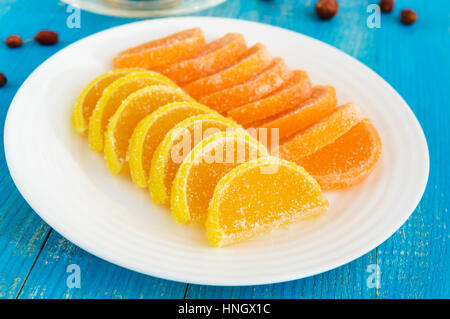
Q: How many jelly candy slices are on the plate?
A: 15